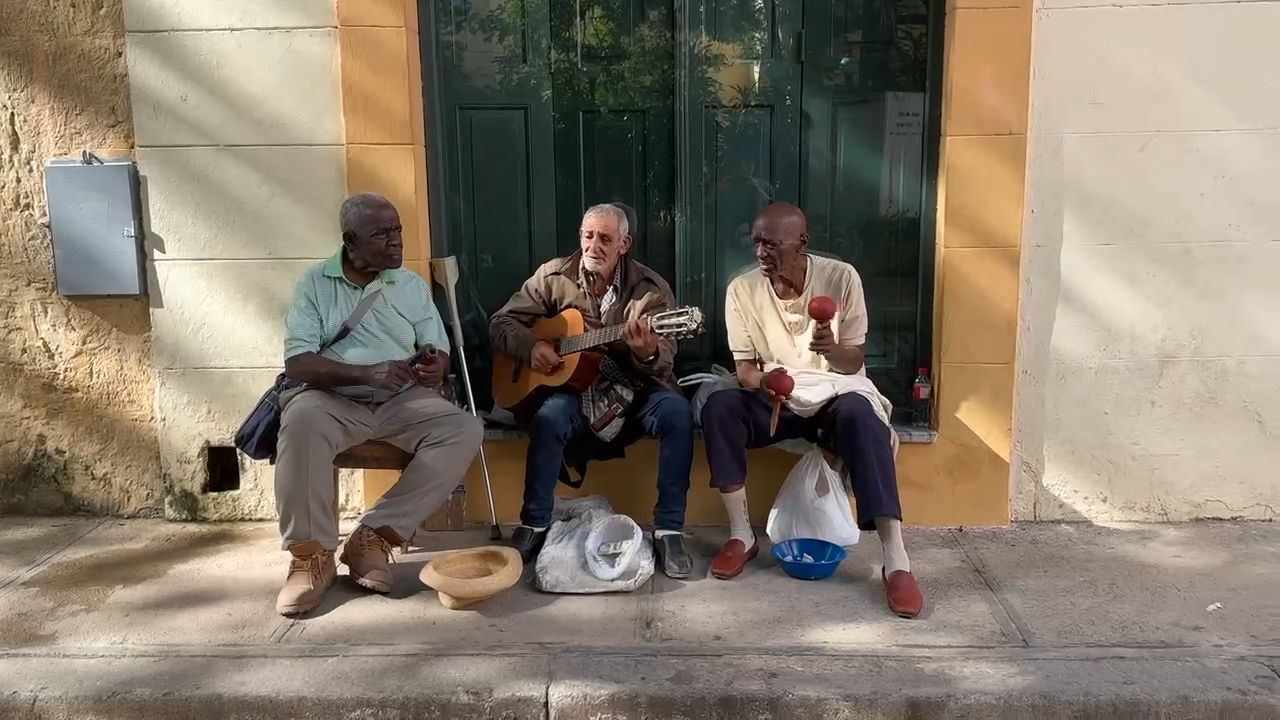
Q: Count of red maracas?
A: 2